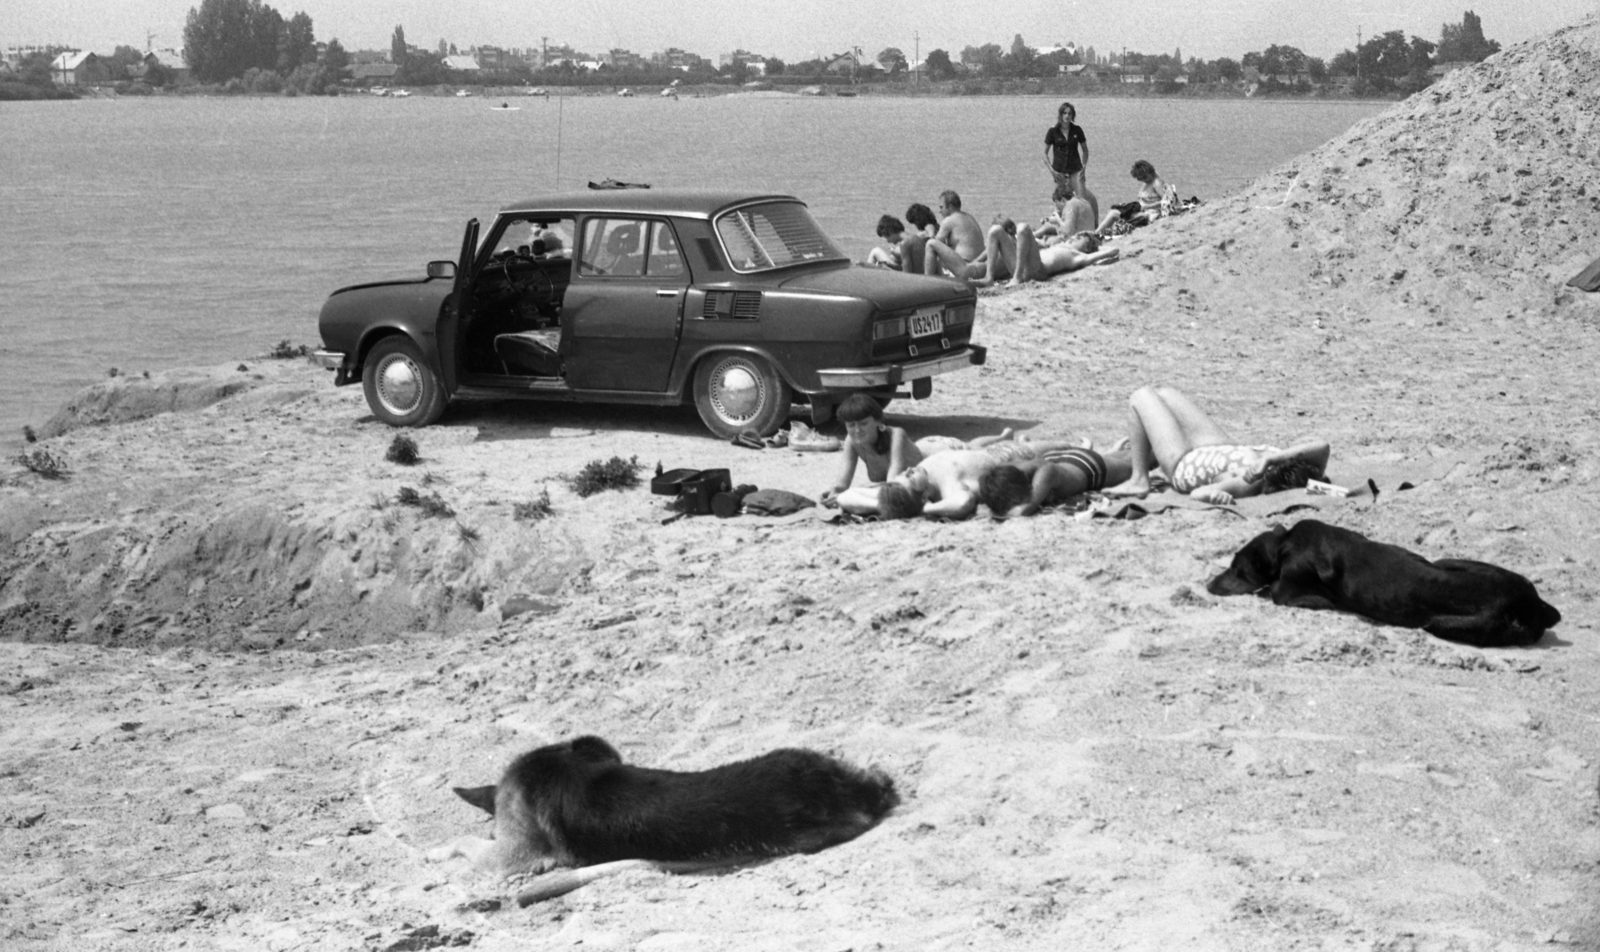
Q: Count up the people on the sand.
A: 12